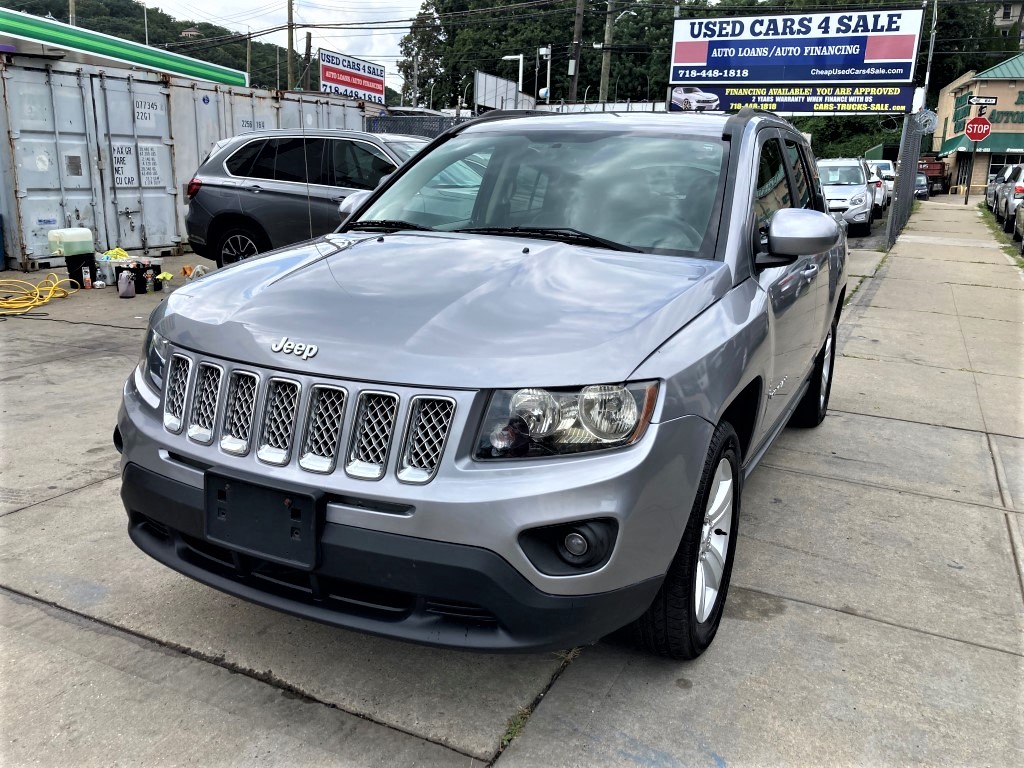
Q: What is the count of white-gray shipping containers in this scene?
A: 3